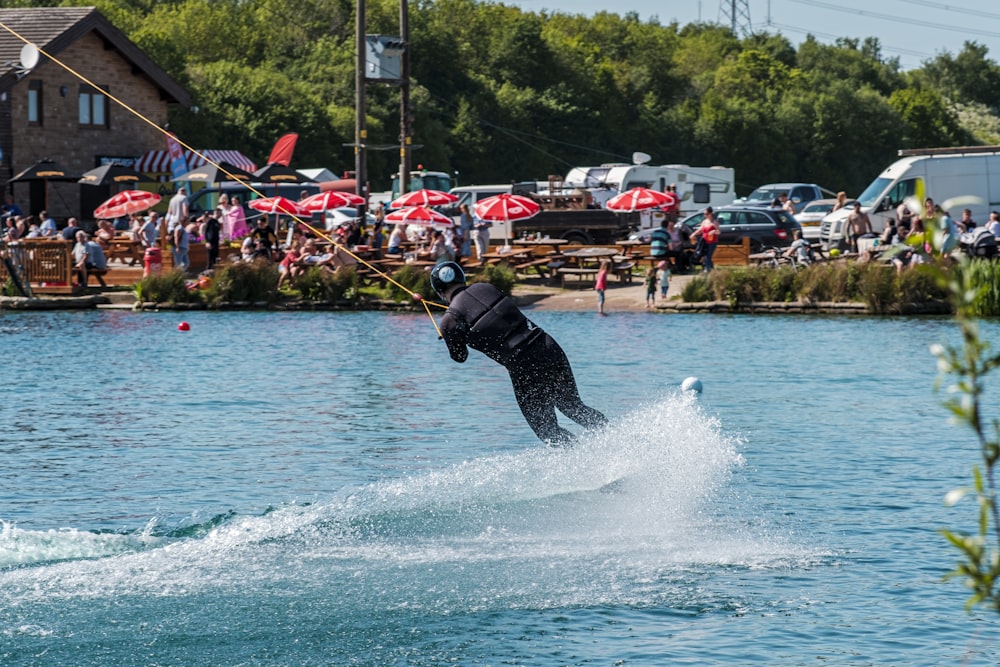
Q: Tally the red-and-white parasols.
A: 7